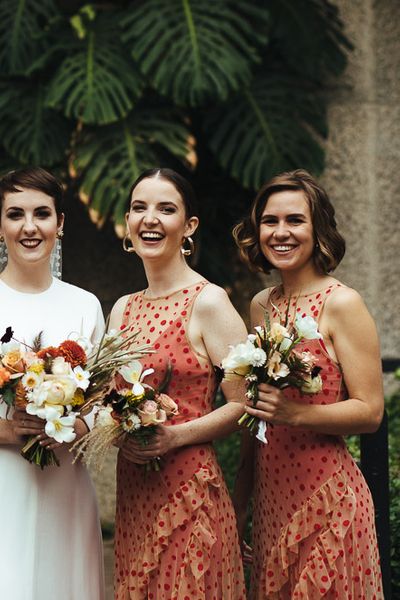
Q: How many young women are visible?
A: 3